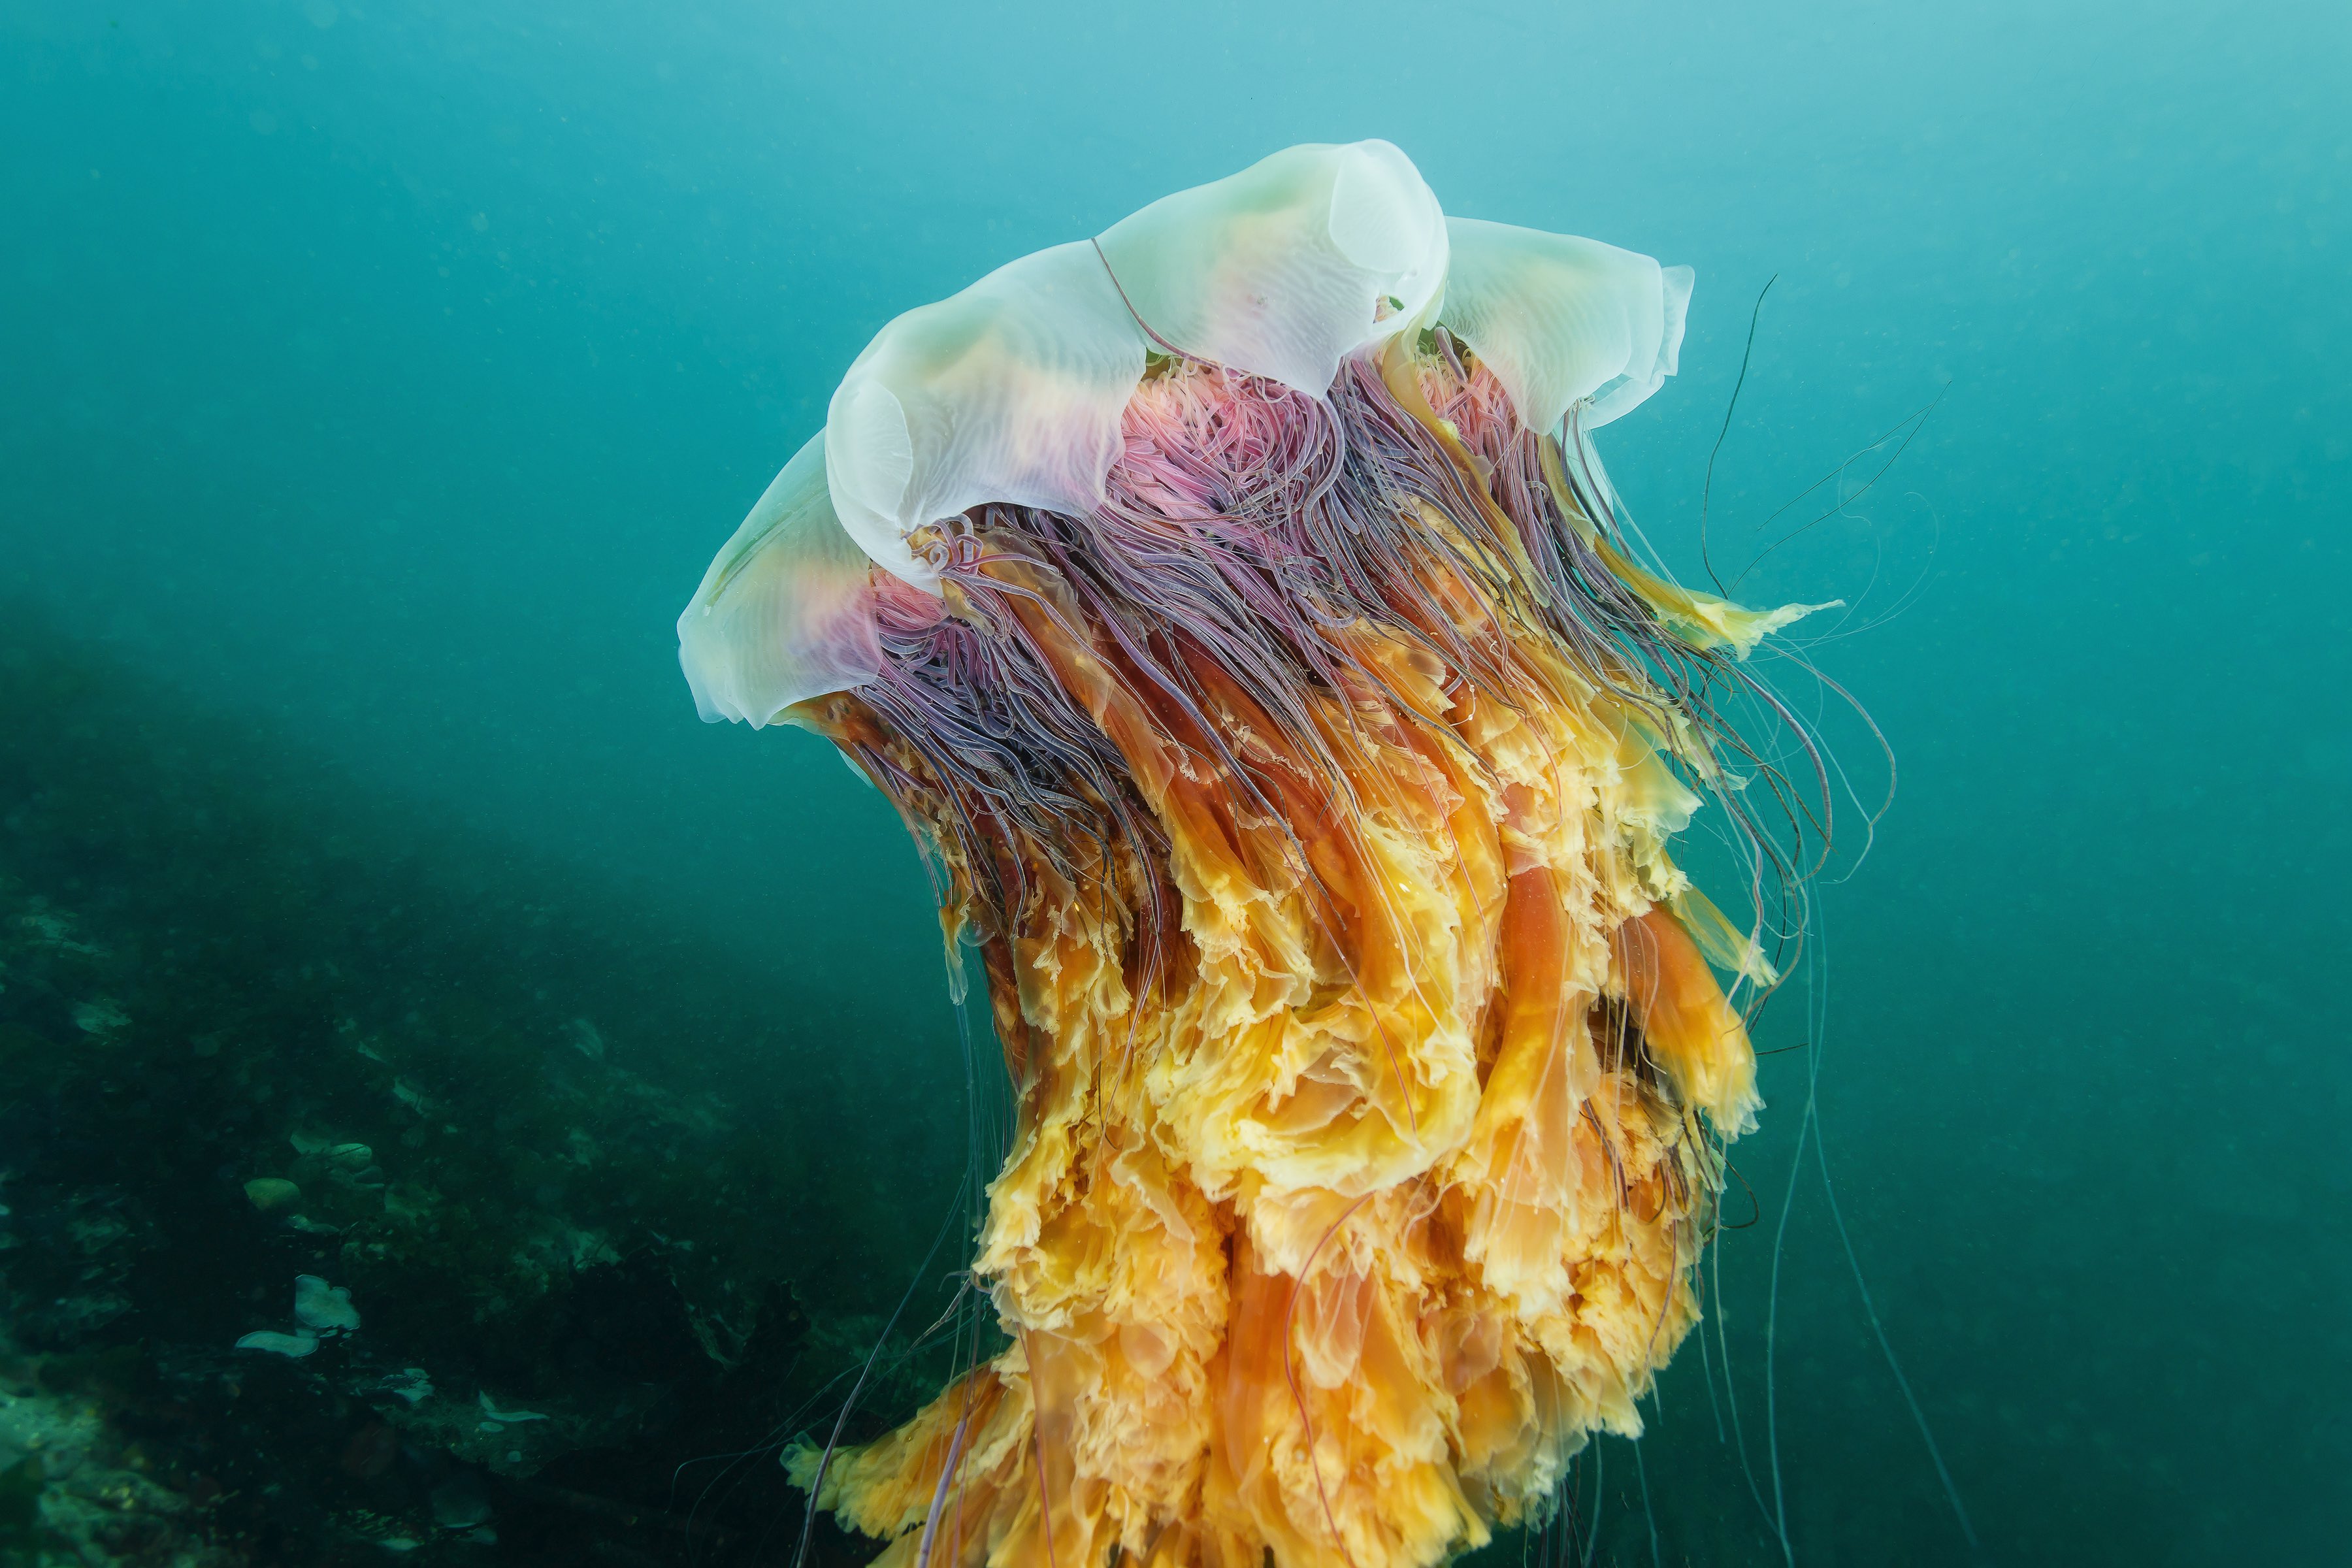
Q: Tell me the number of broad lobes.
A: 4